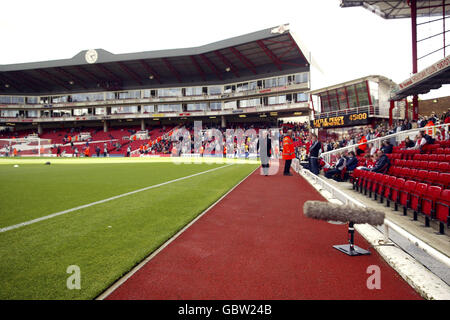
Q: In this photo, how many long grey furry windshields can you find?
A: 1